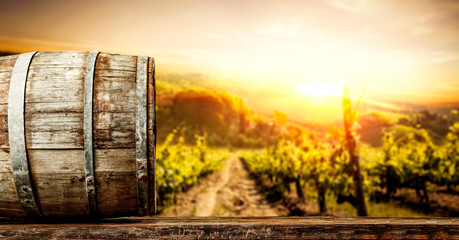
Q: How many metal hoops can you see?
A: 3